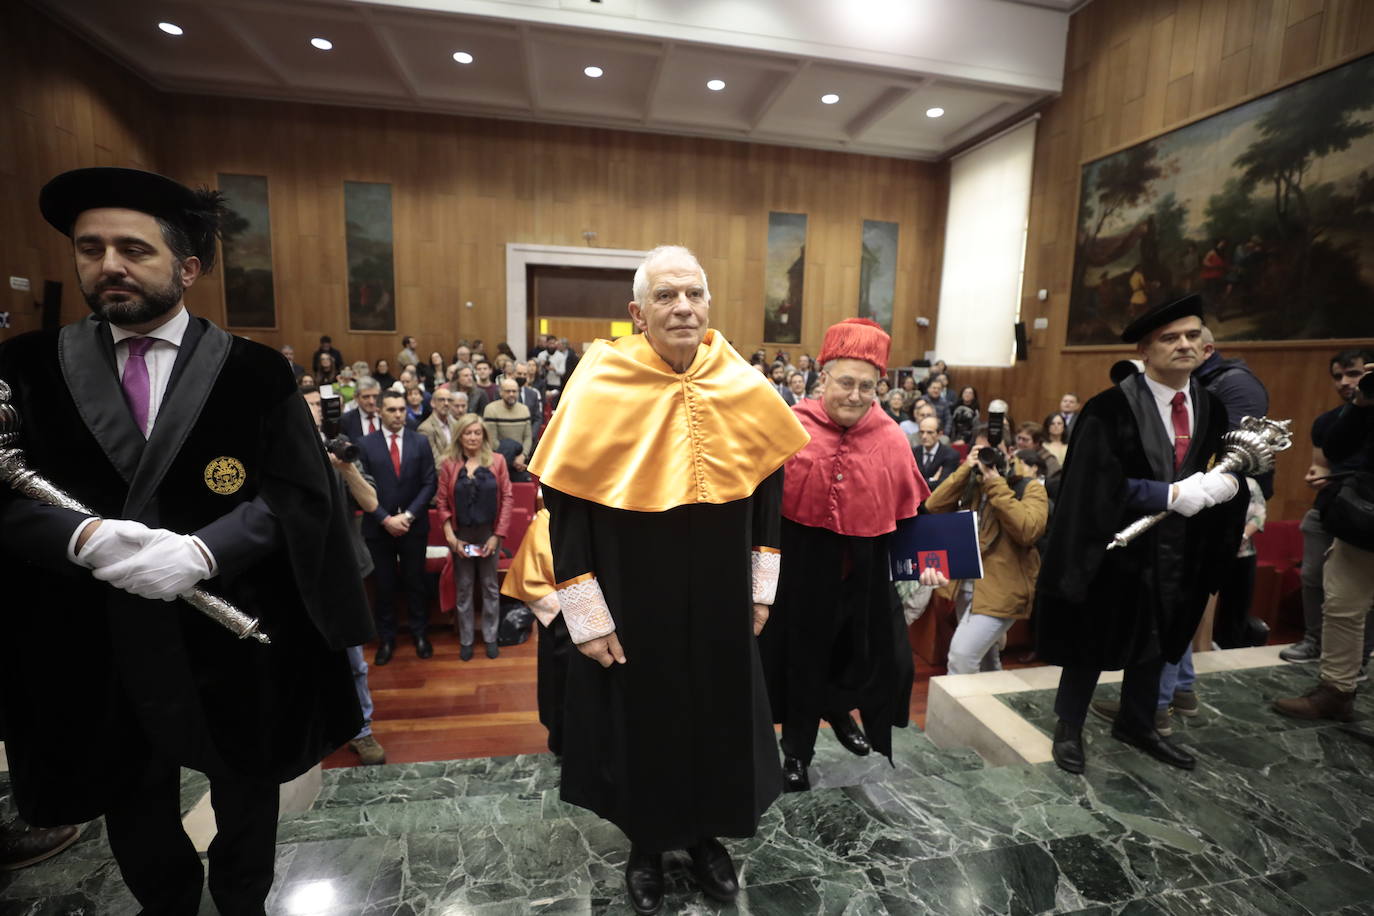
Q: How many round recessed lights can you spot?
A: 7